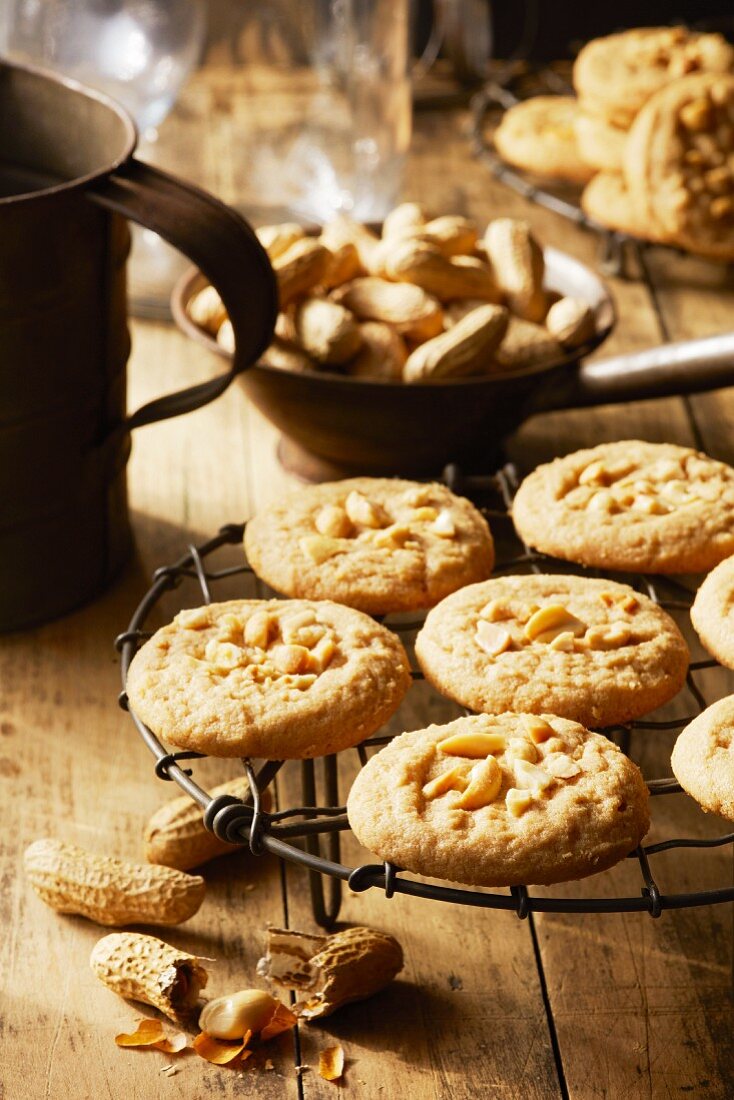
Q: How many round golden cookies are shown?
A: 12